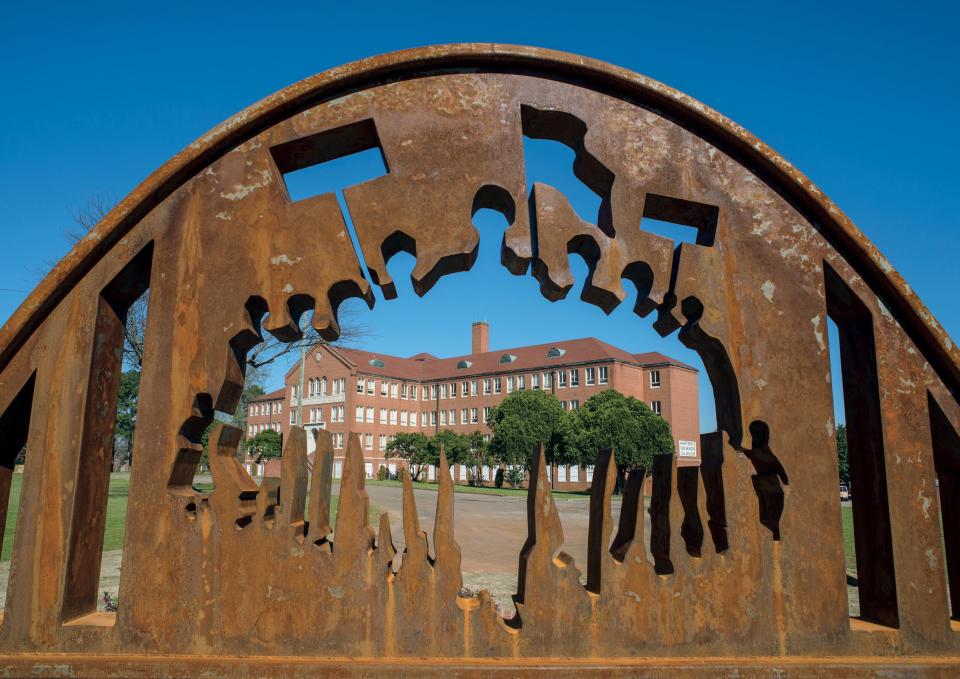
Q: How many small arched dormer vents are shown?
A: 4